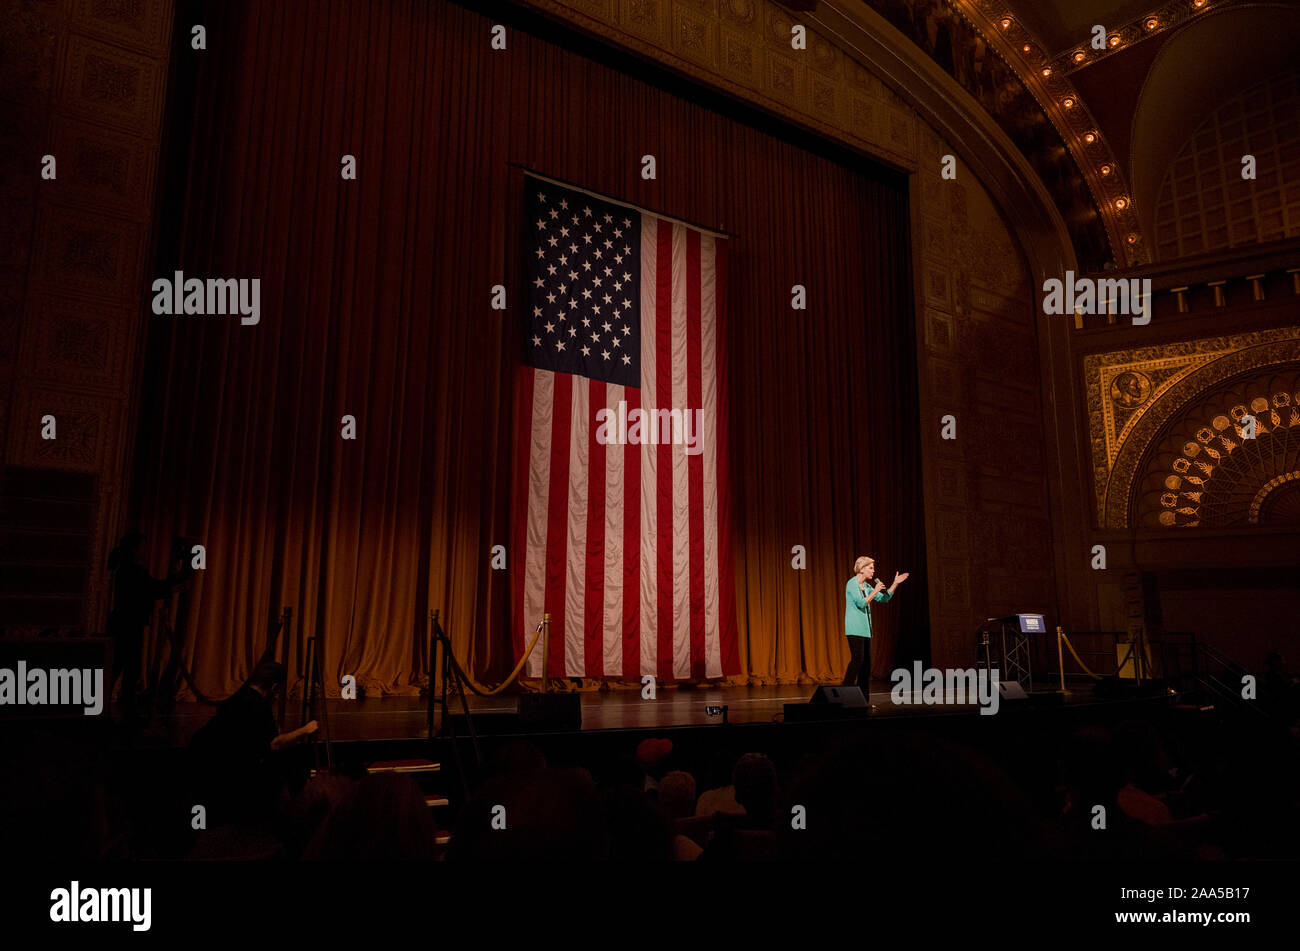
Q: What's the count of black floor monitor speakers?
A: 3